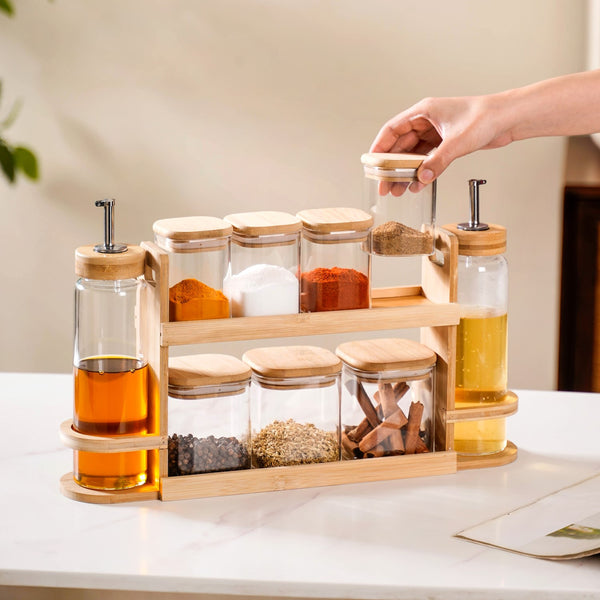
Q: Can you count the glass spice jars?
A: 7